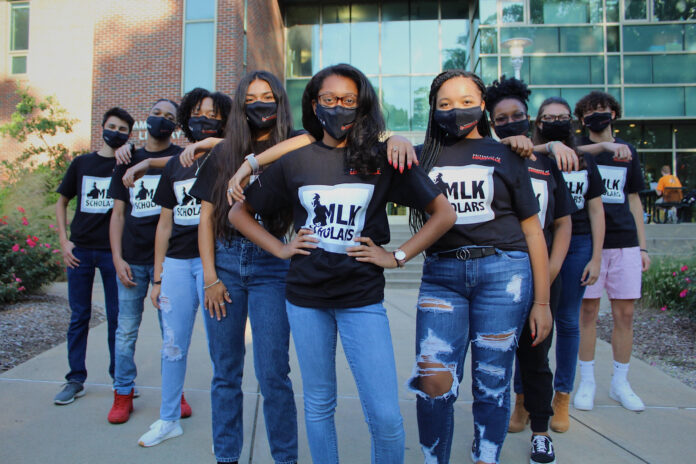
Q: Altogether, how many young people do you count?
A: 9